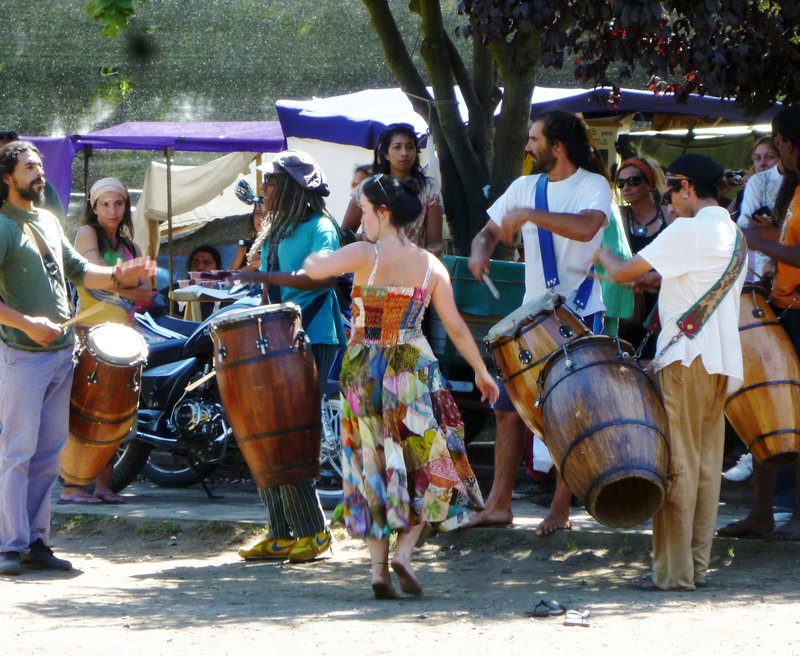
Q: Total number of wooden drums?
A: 5